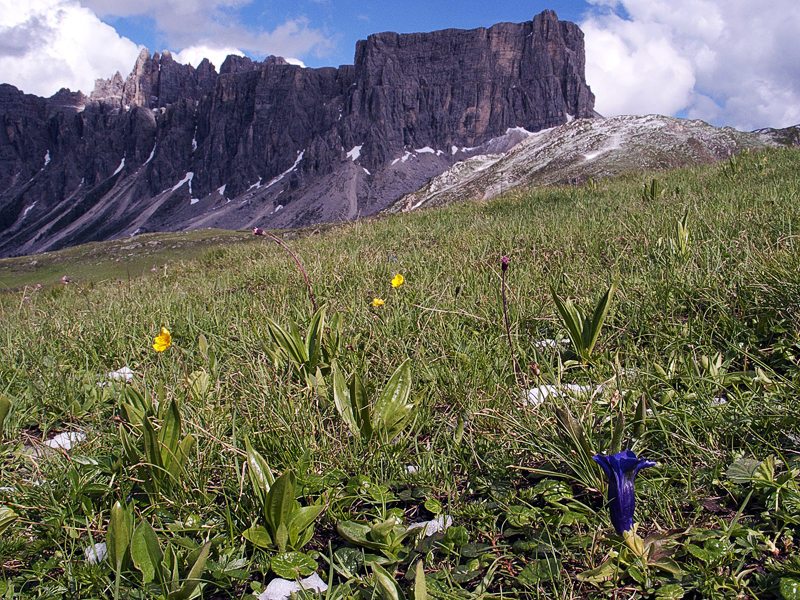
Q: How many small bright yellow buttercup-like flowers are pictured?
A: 3